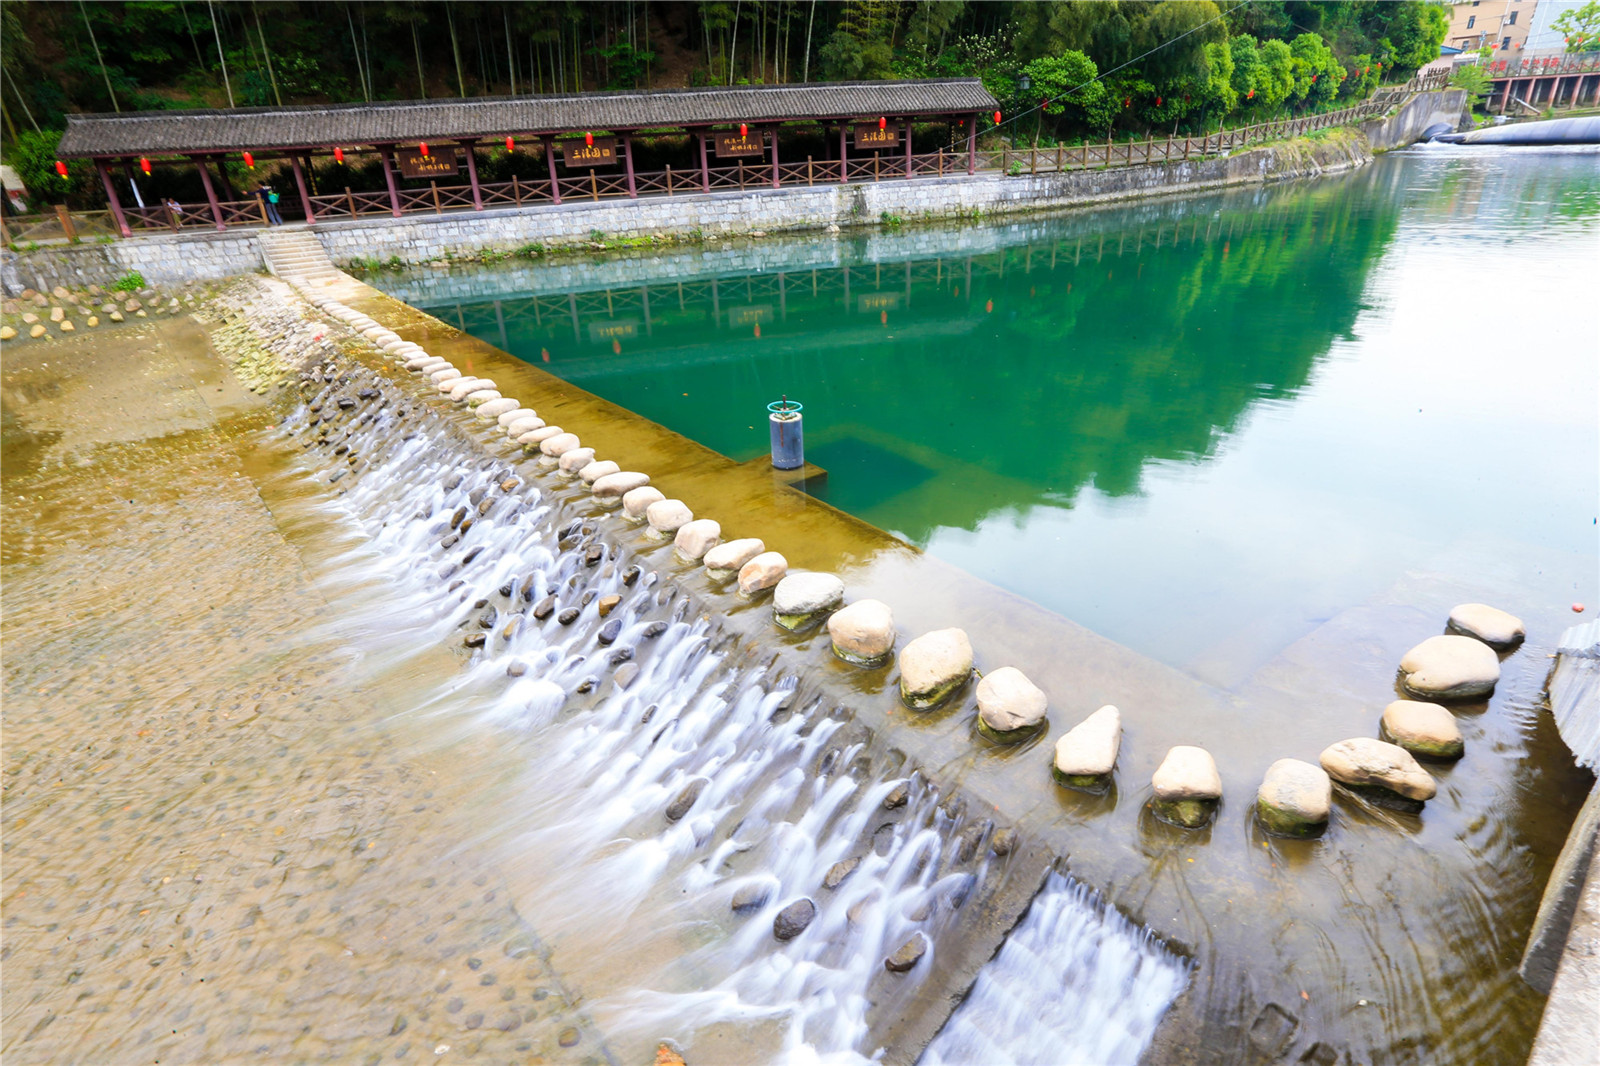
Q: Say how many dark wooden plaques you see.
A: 4